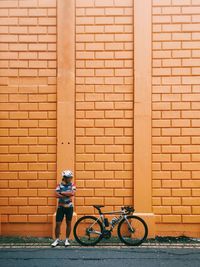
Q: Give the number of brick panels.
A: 3